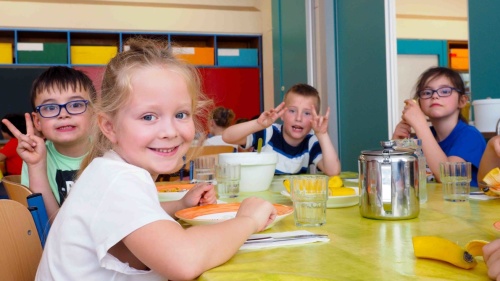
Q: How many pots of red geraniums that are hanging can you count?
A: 0